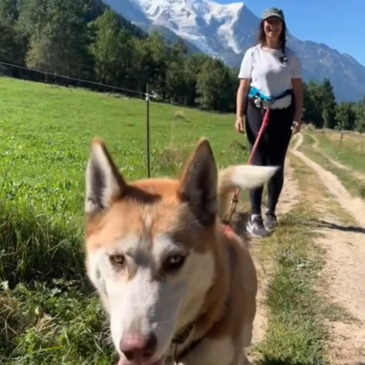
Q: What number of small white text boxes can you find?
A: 0